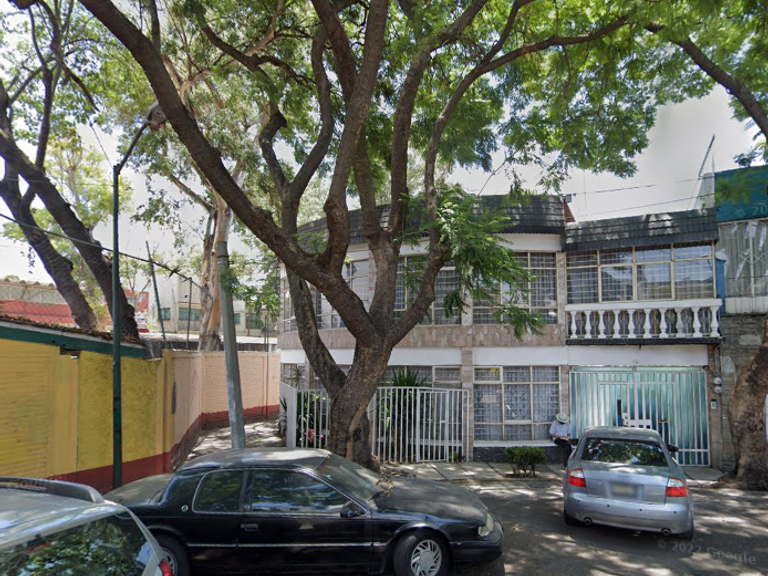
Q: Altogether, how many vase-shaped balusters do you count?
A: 10